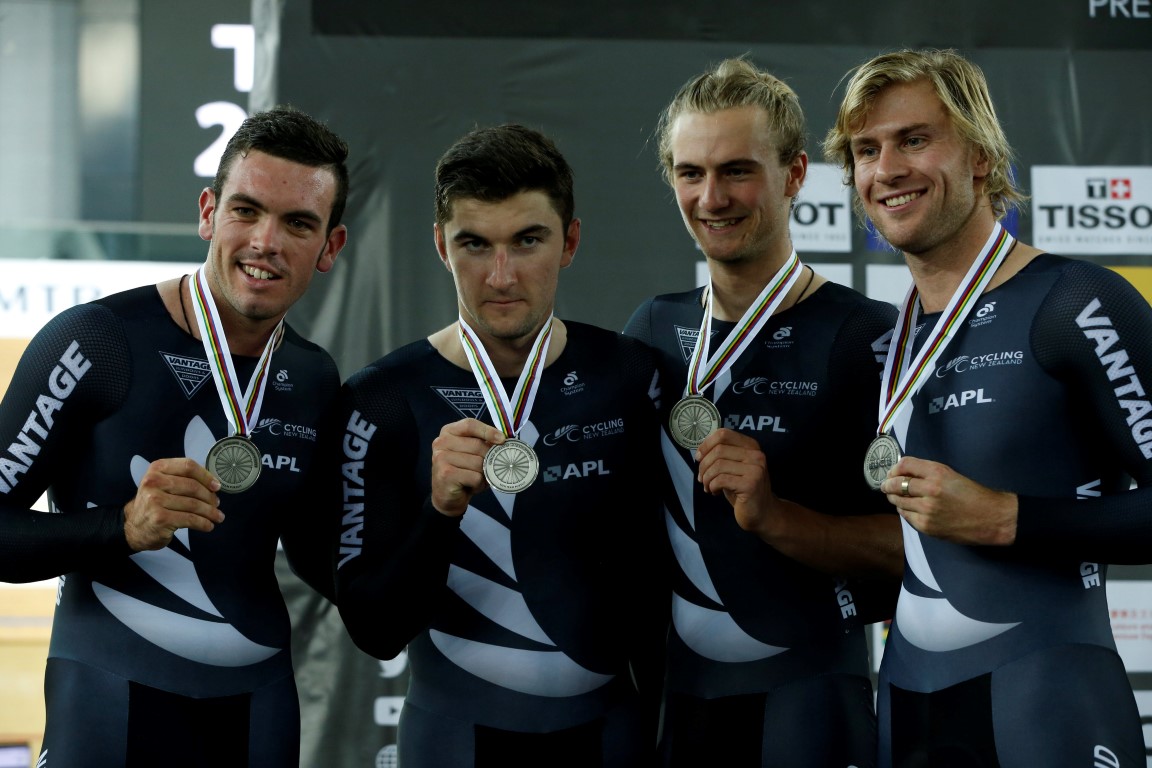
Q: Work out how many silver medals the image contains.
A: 4